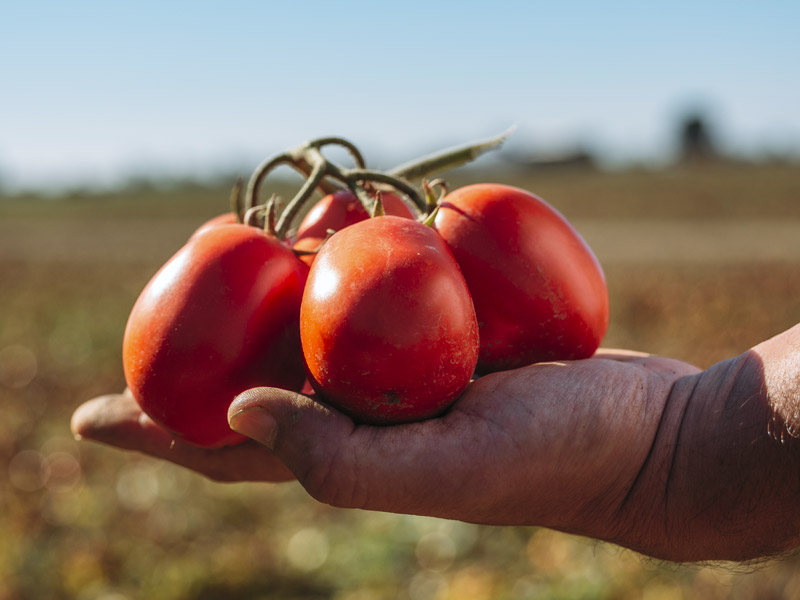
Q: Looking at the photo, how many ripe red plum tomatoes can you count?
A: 5